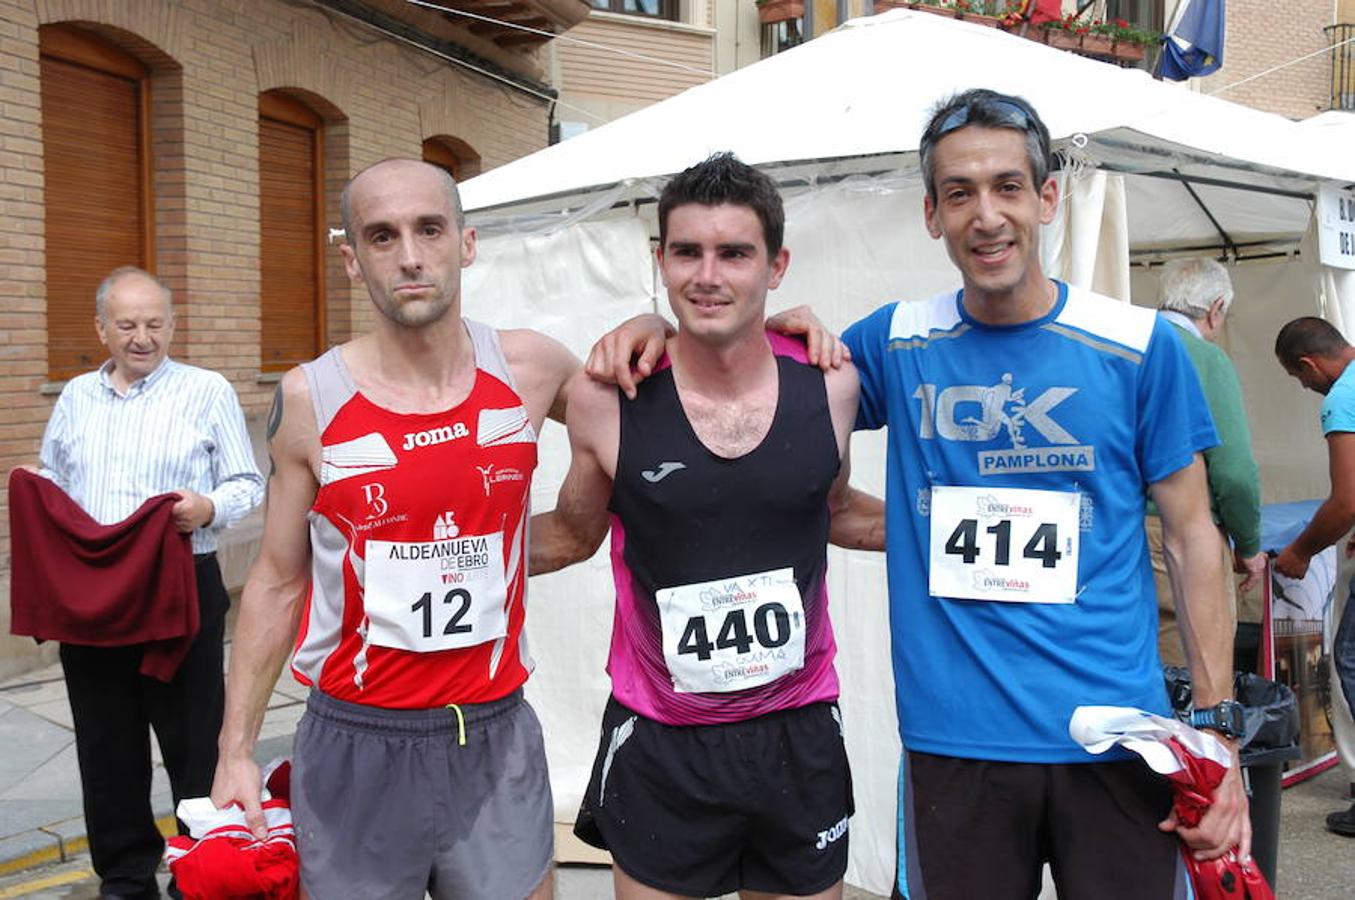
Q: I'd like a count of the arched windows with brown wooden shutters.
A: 3